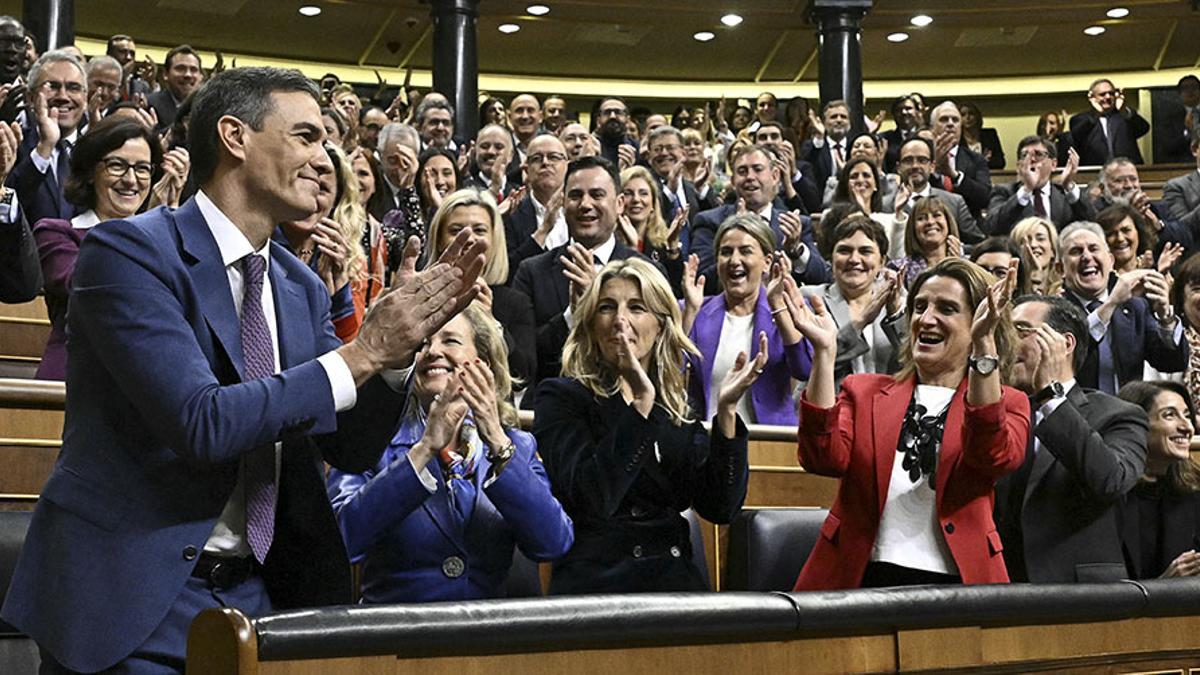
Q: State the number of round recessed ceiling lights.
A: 9